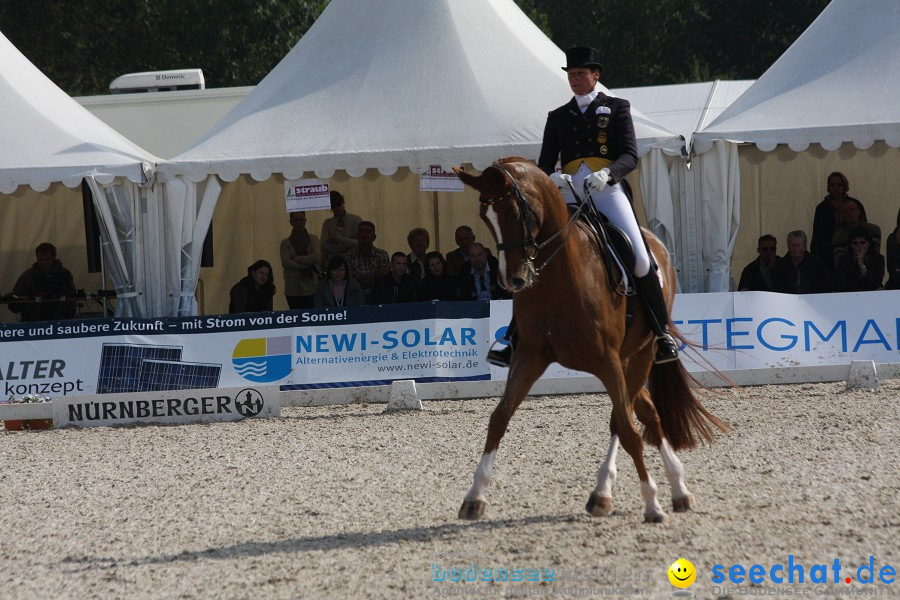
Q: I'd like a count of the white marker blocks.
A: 2